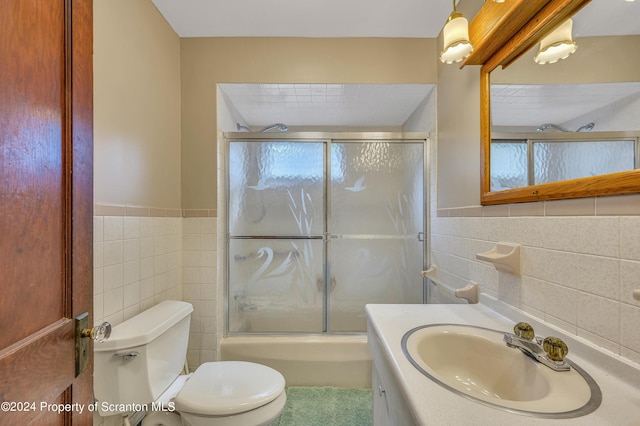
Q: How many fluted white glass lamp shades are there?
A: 2